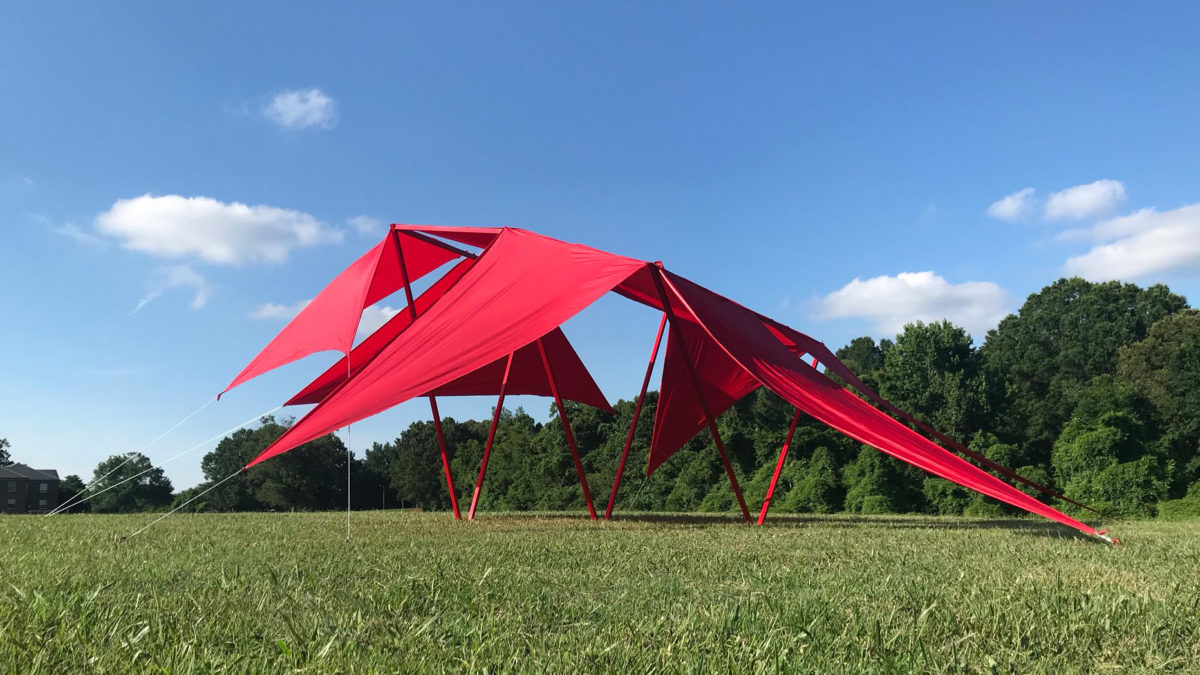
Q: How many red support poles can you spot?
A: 6